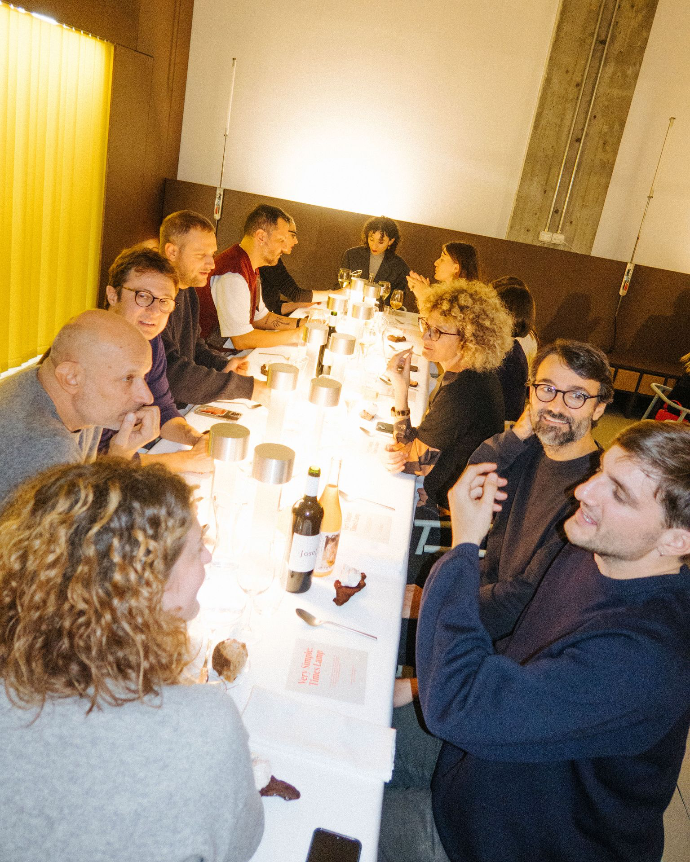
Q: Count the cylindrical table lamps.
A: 10